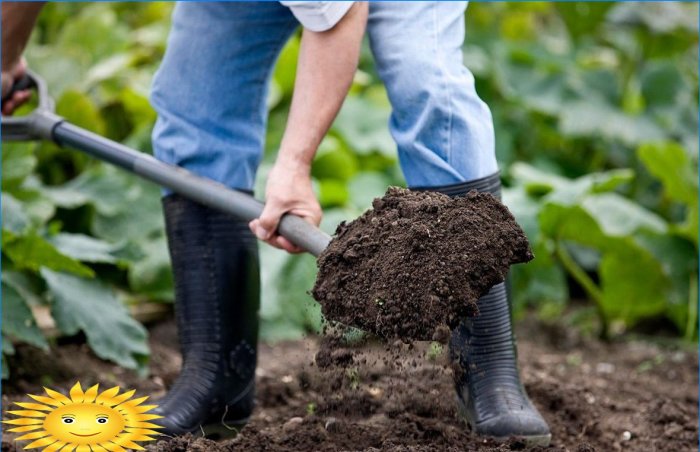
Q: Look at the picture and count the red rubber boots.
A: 0